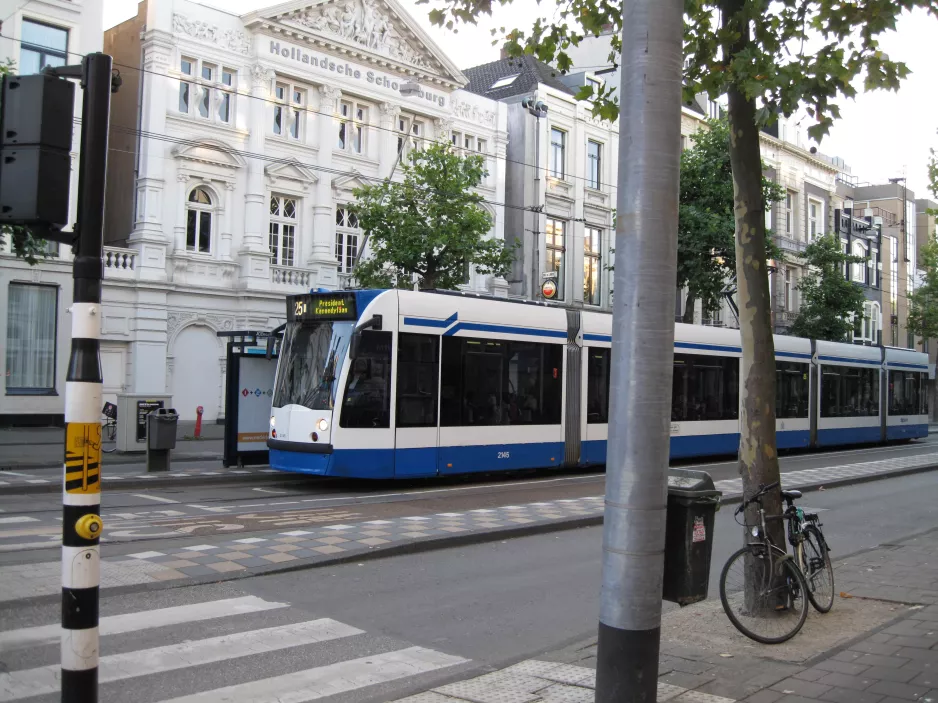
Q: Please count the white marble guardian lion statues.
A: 0